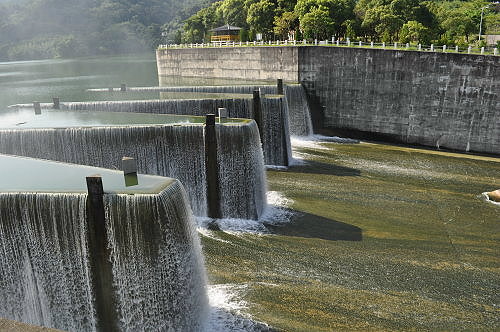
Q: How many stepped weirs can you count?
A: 4